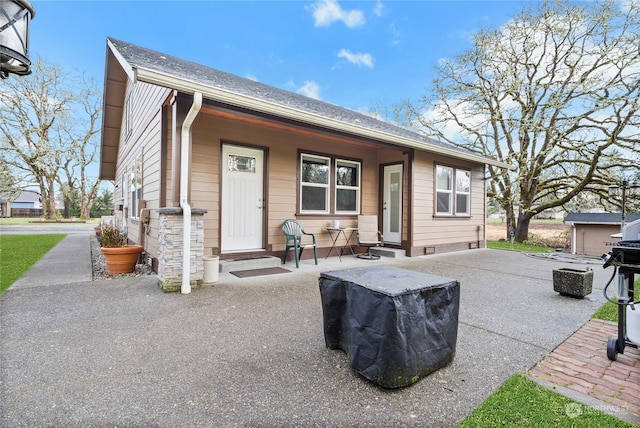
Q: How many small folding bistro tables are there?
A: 1